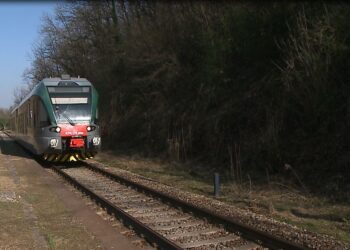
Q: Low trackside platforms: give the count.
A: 1